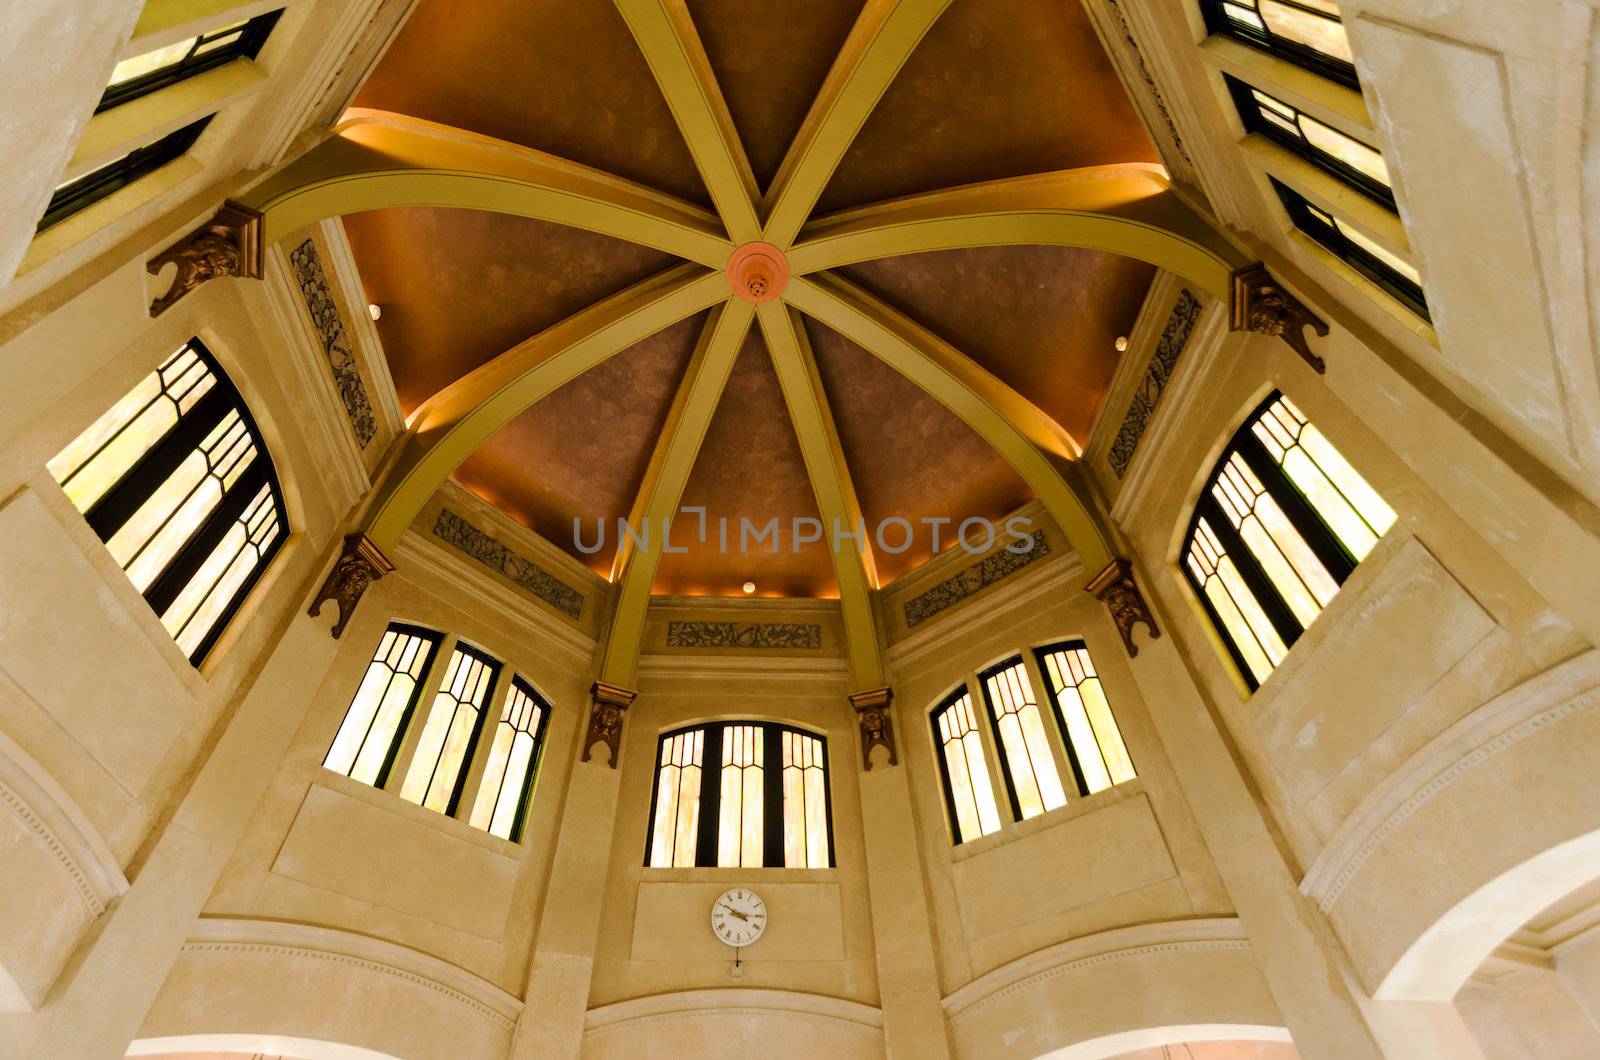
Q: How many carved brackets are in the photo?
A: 6